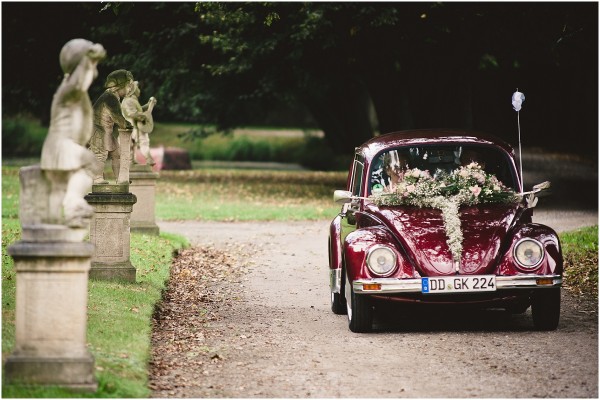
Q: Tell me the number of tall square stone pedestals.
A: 3